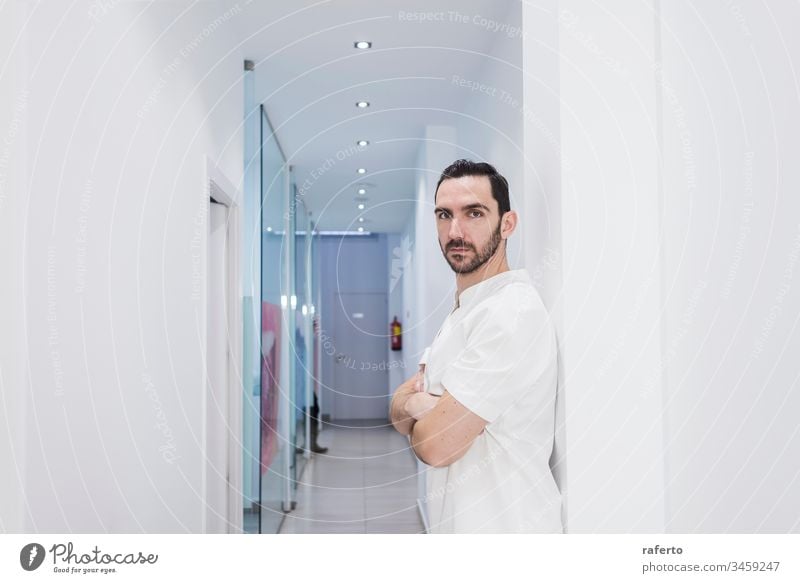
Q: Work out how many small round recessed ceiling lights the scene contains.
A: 8